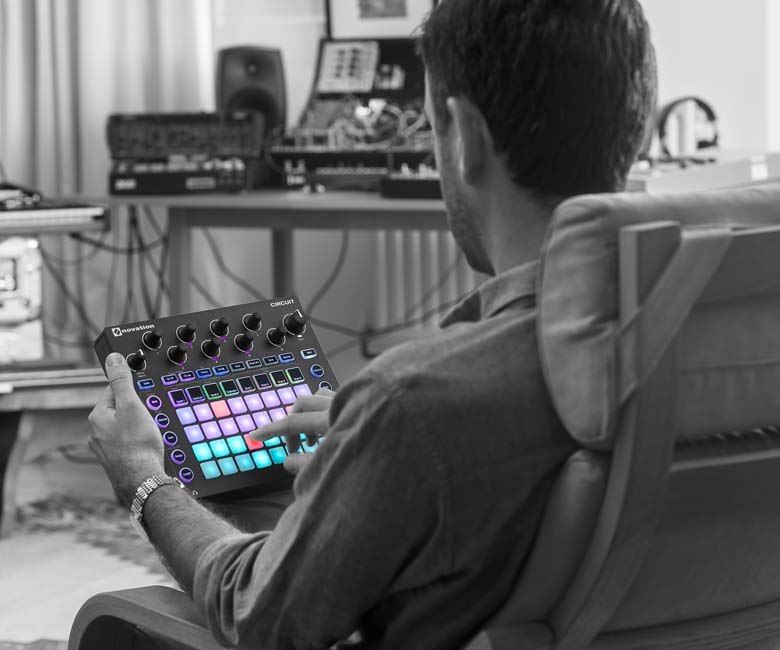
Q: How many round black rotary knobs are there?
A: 10